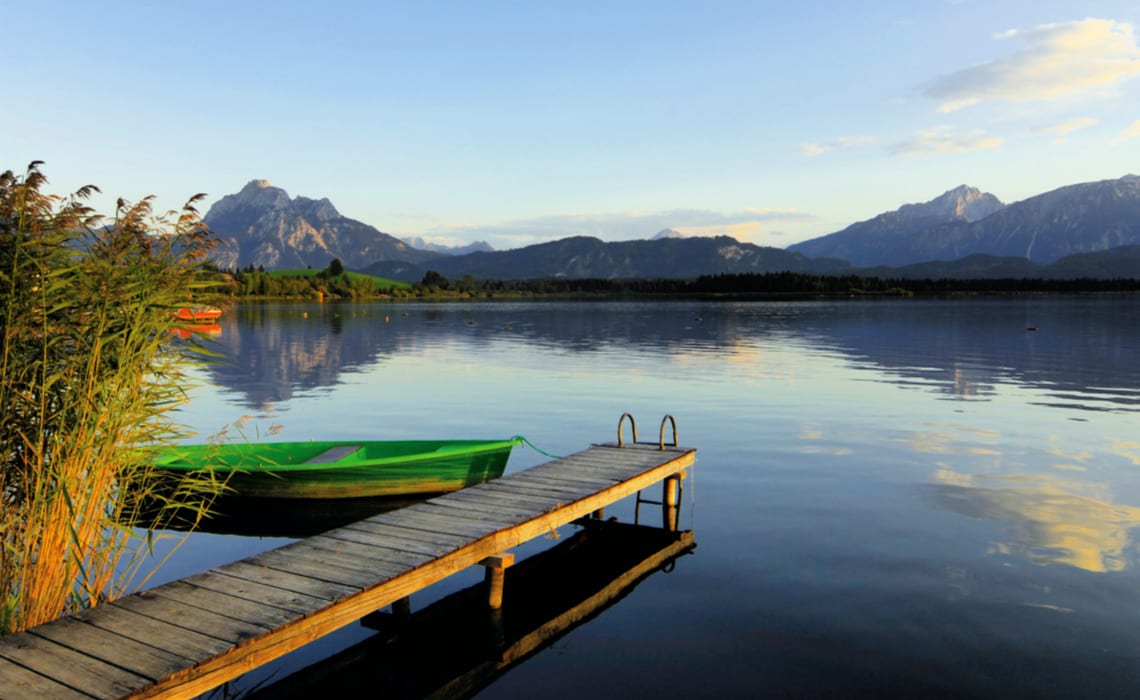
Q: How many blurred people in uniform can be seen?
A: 0